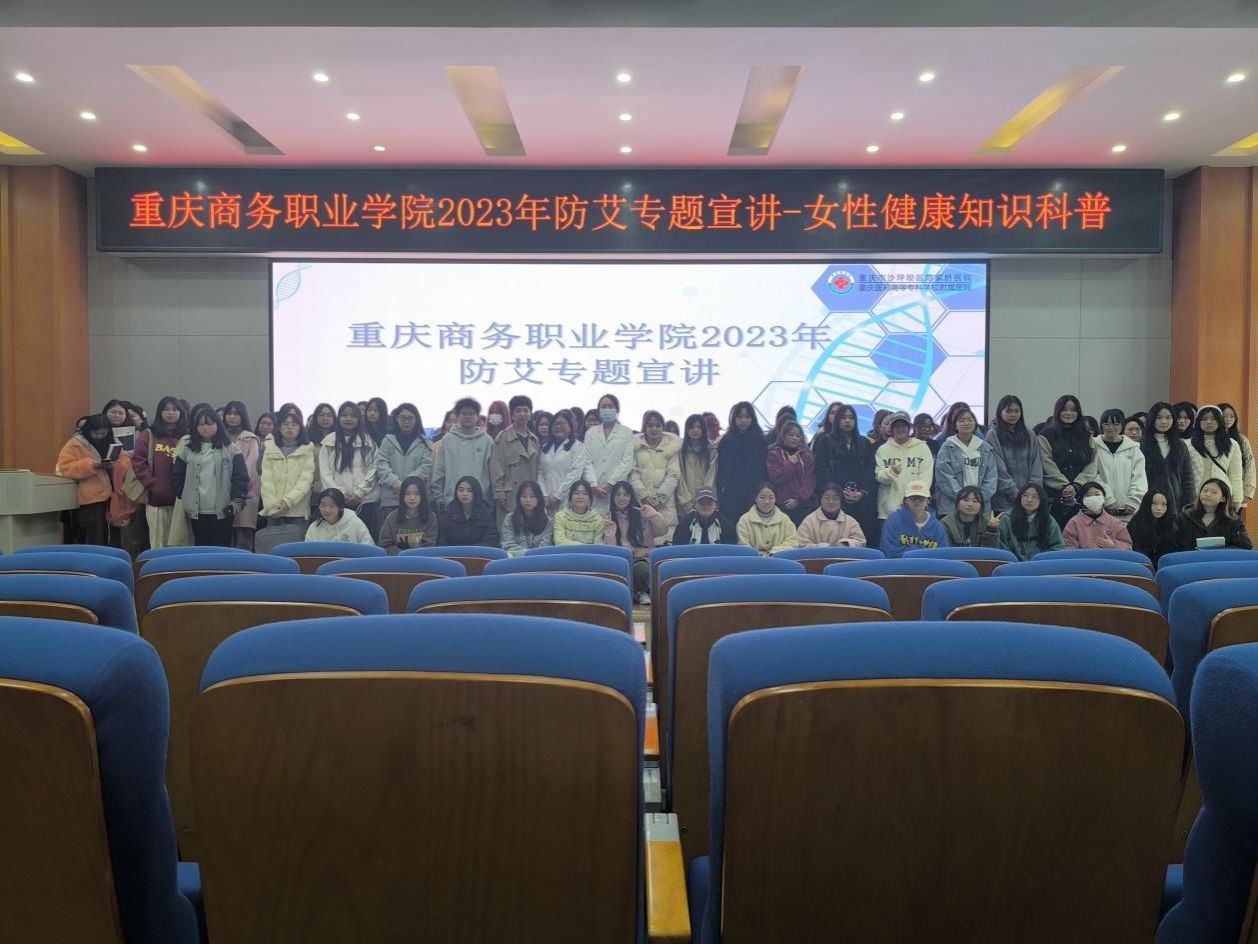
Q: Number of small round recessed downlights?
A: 15